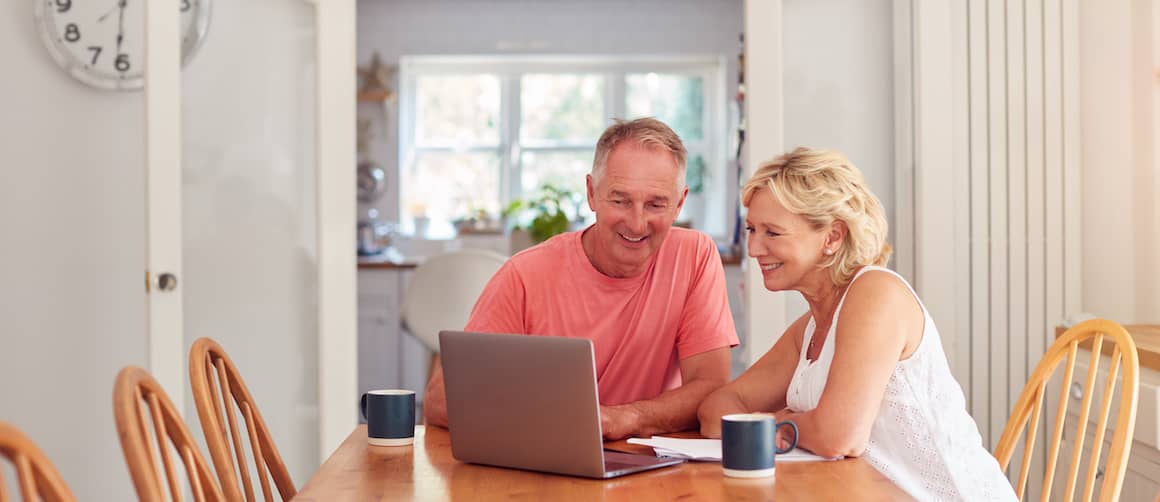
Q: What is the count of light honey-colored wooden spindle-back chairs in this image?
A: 4